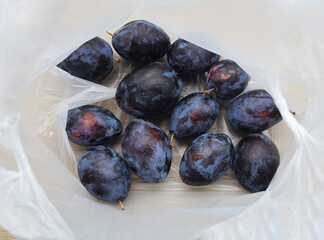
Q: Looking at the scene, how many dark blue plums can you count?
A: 12